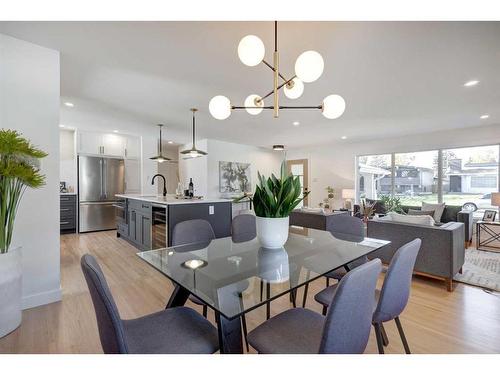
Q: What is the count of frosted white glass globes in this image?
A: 6